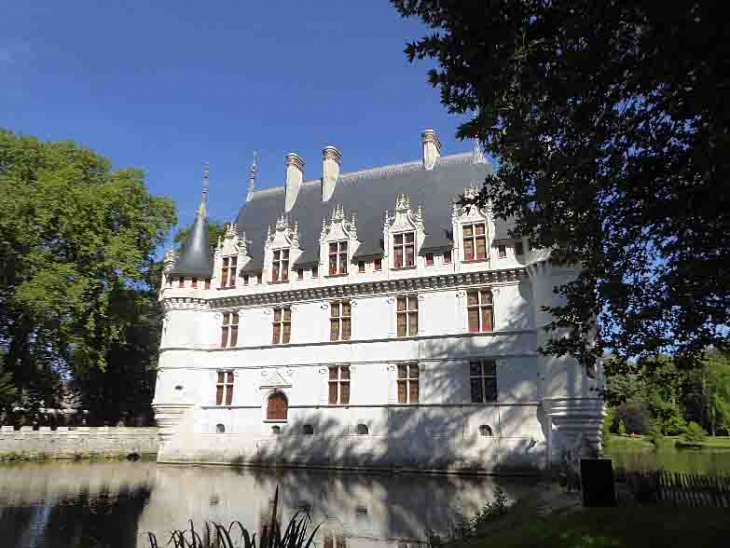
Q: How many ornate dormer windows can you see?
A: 5